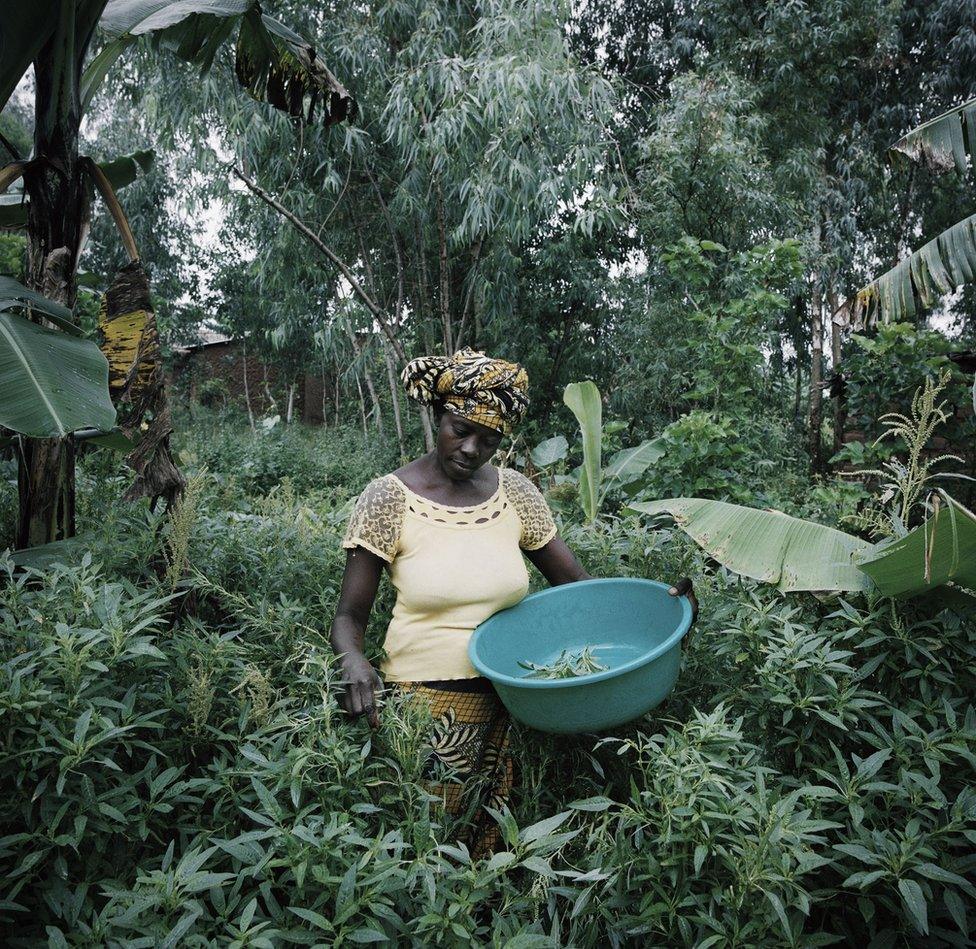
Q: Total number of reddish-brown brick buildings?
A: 1